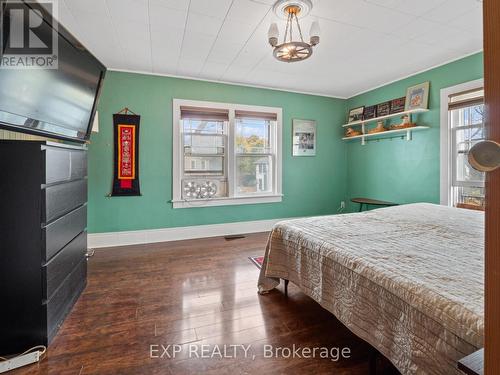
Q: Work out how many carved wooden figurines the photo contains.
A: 3